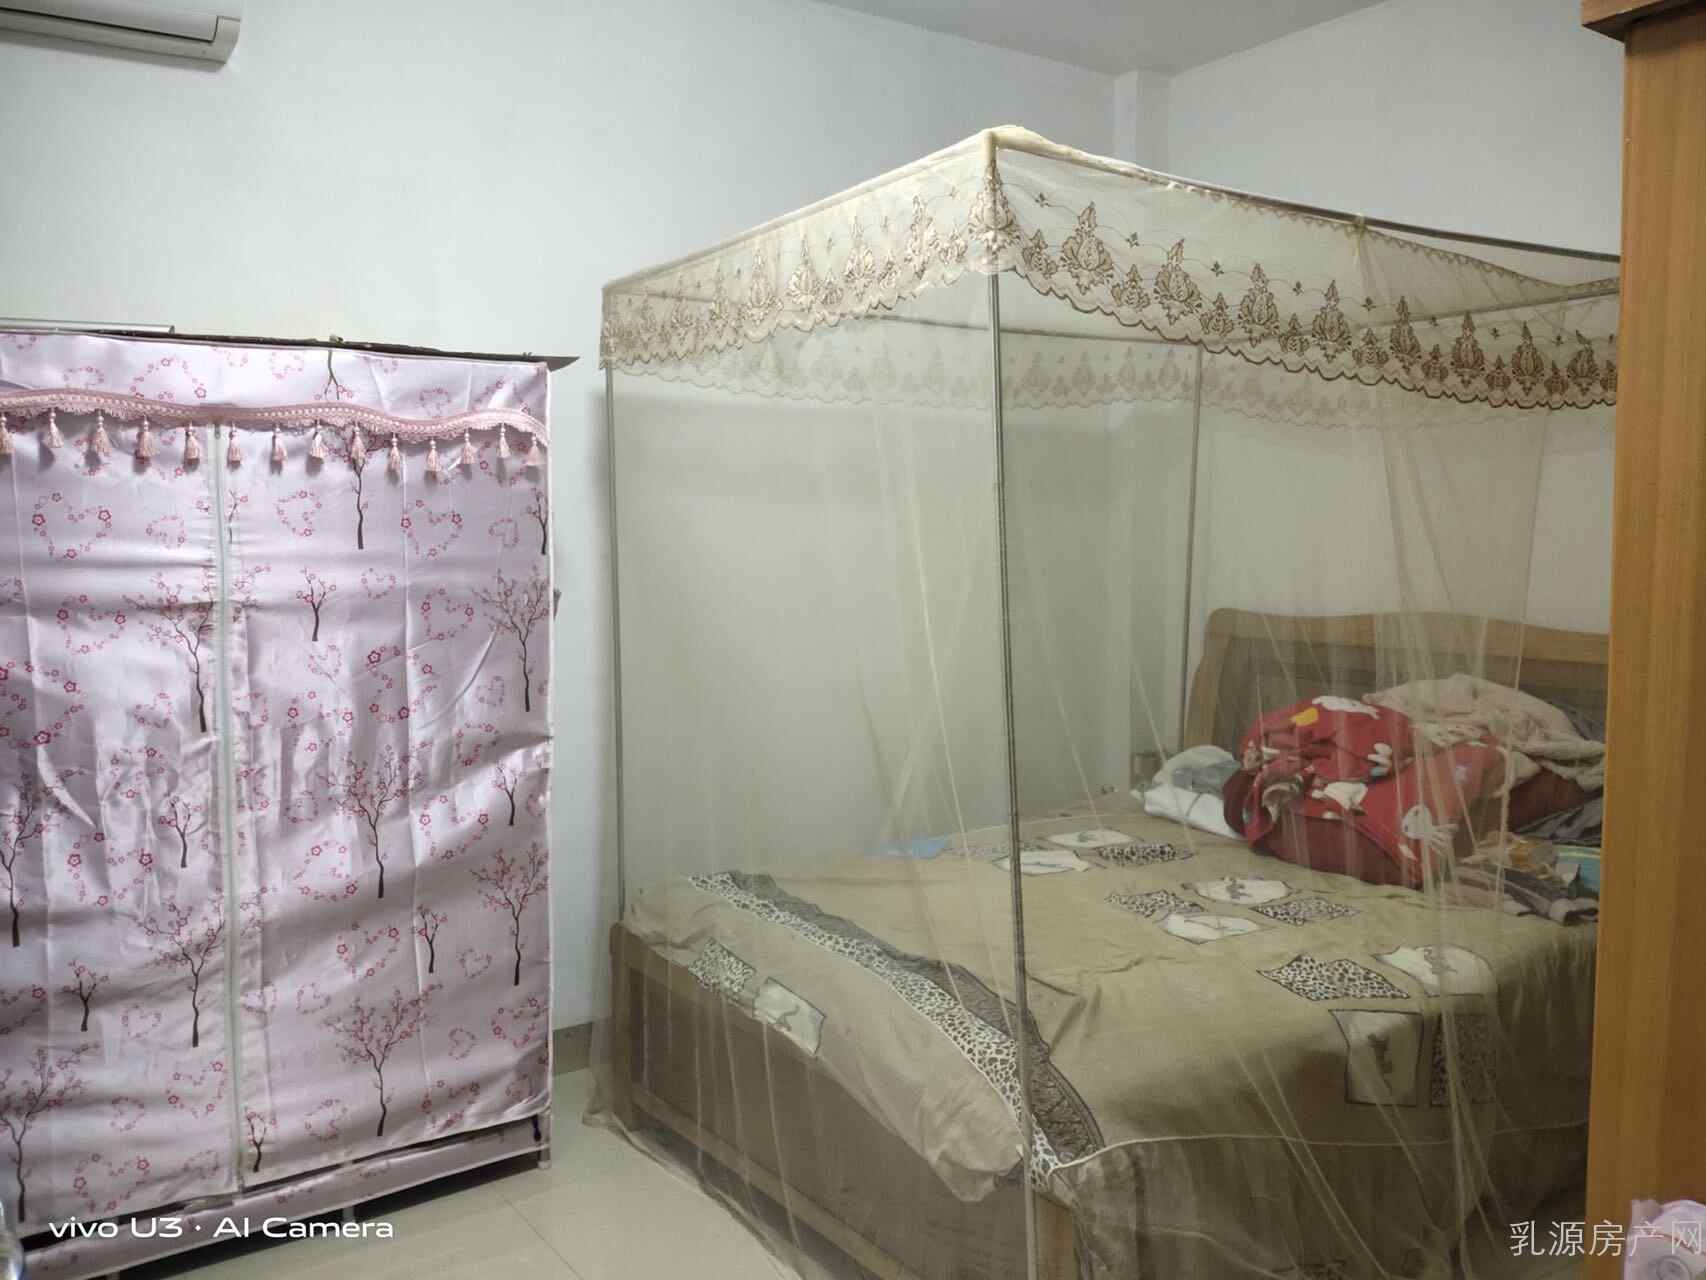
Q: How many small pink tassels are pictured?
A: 14